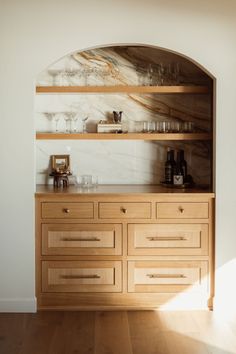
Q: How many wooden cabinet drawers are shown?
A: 7